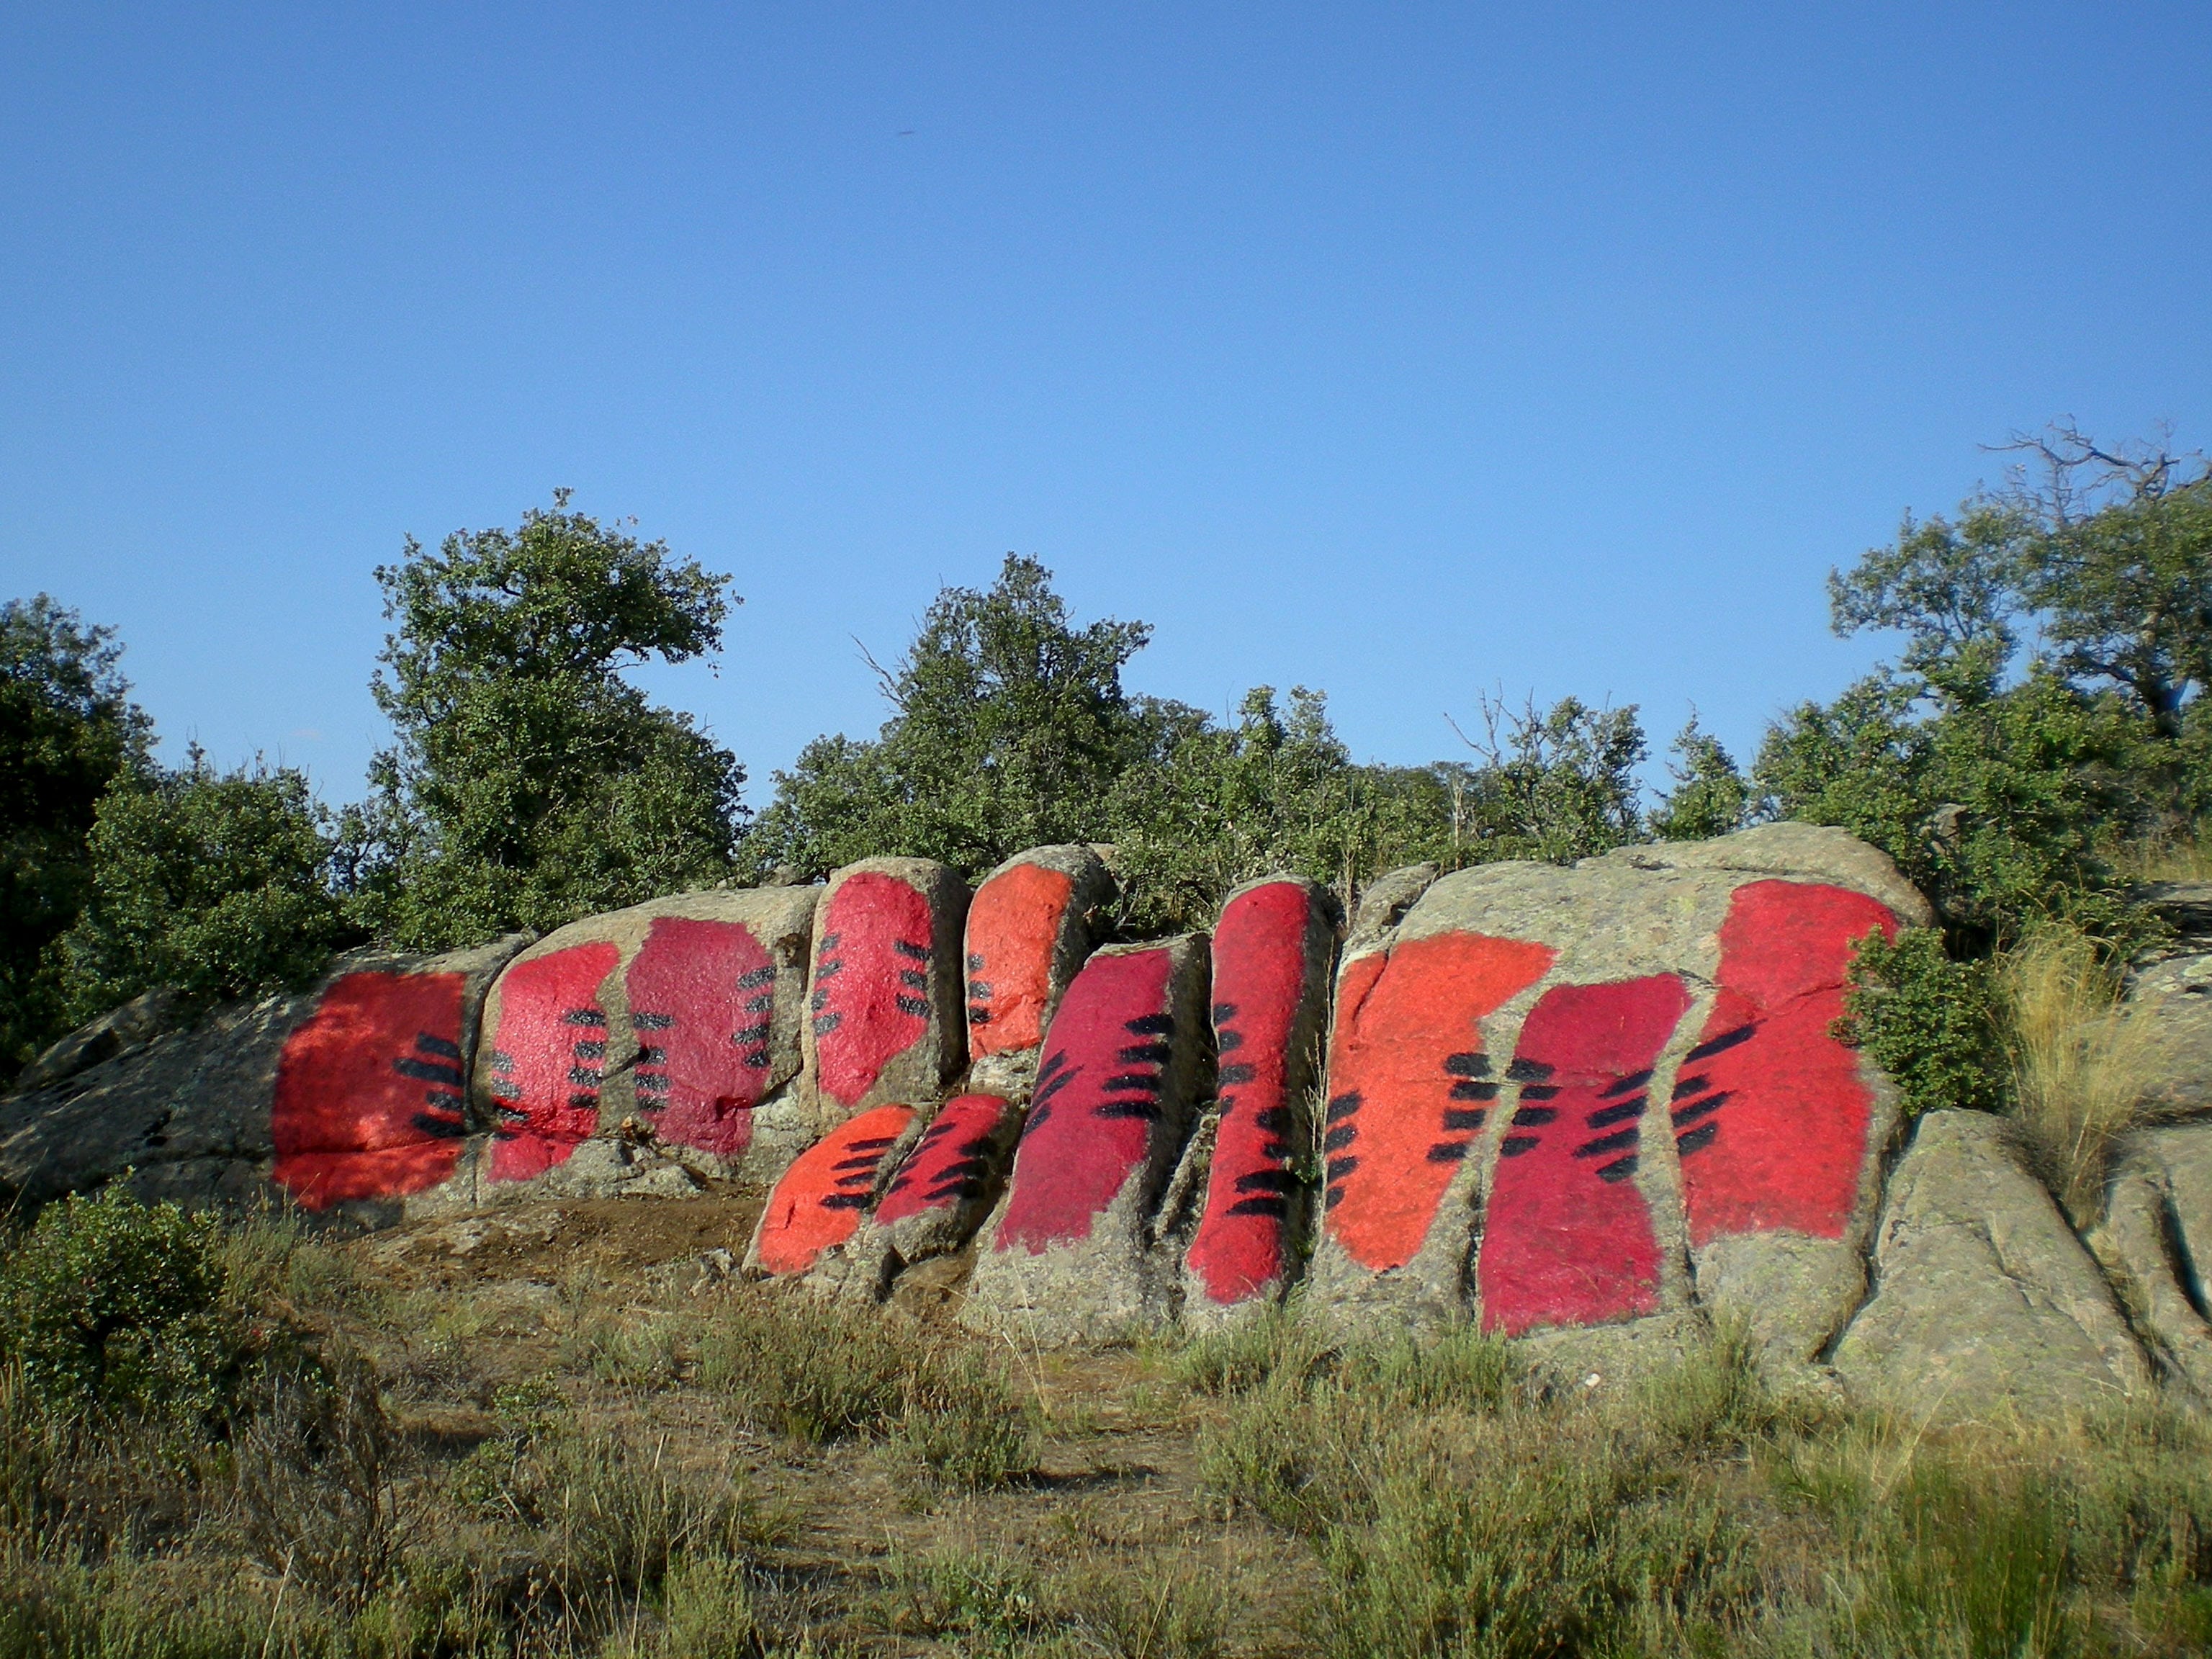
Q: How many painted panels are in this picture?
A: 12